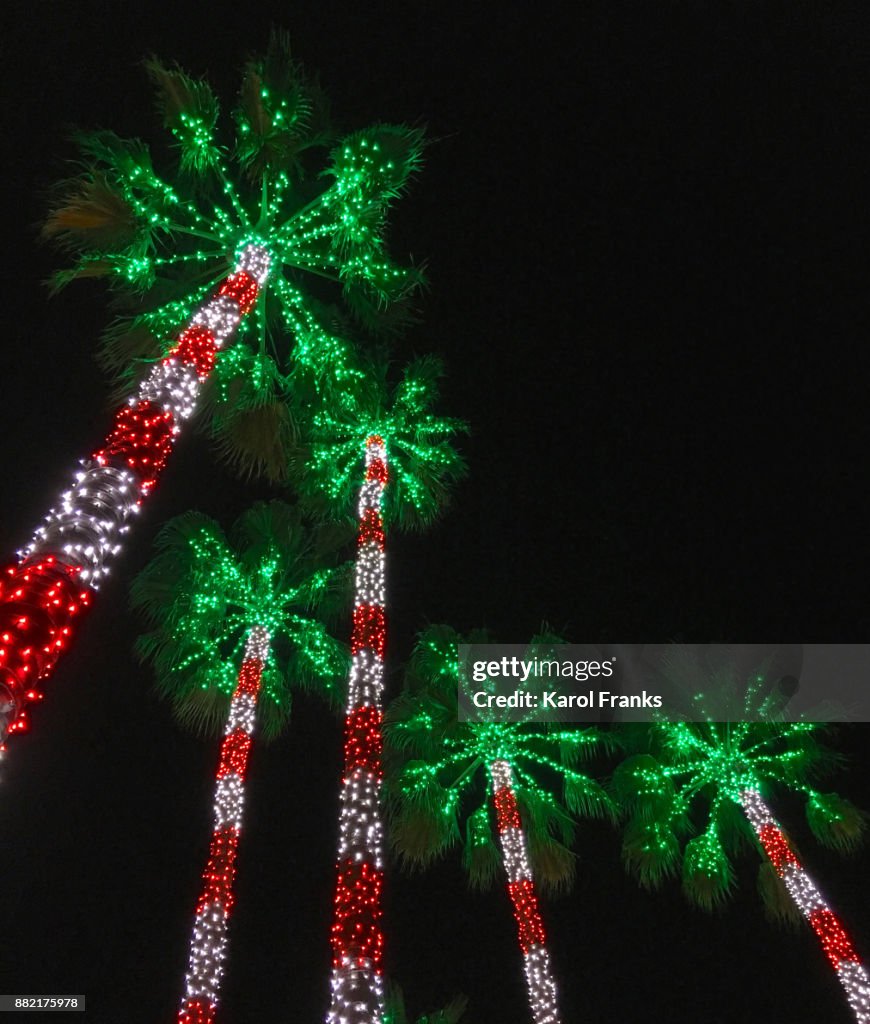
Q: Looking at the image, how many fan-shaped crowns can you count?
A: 5